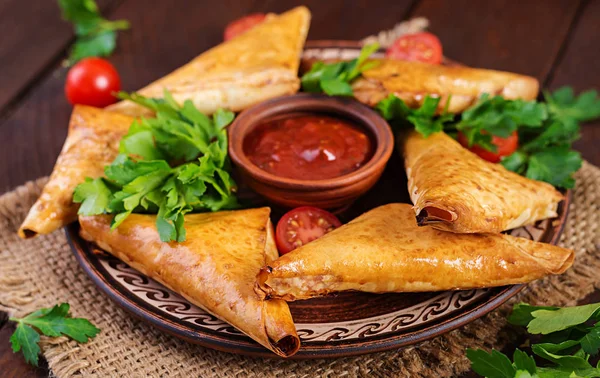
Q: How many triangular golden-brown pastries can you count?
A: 6